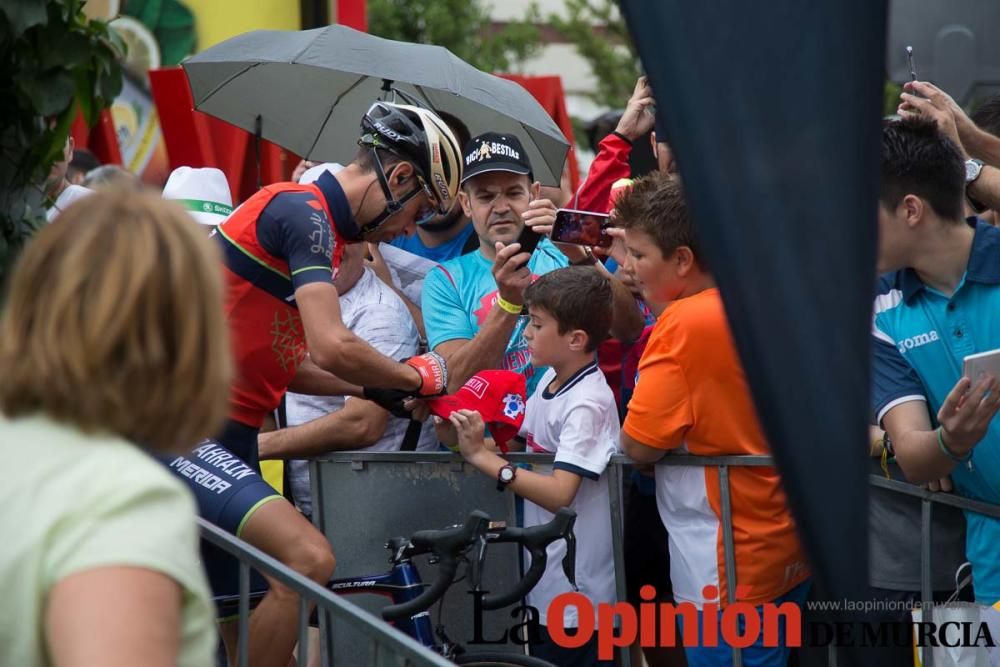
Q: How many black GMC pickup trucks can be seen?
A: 0